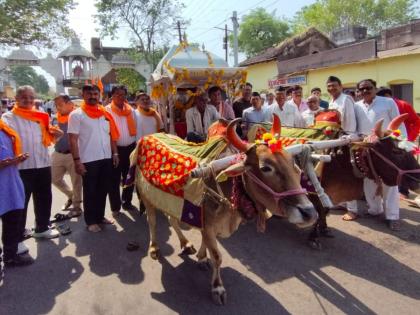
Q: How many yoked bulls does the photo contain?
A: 2